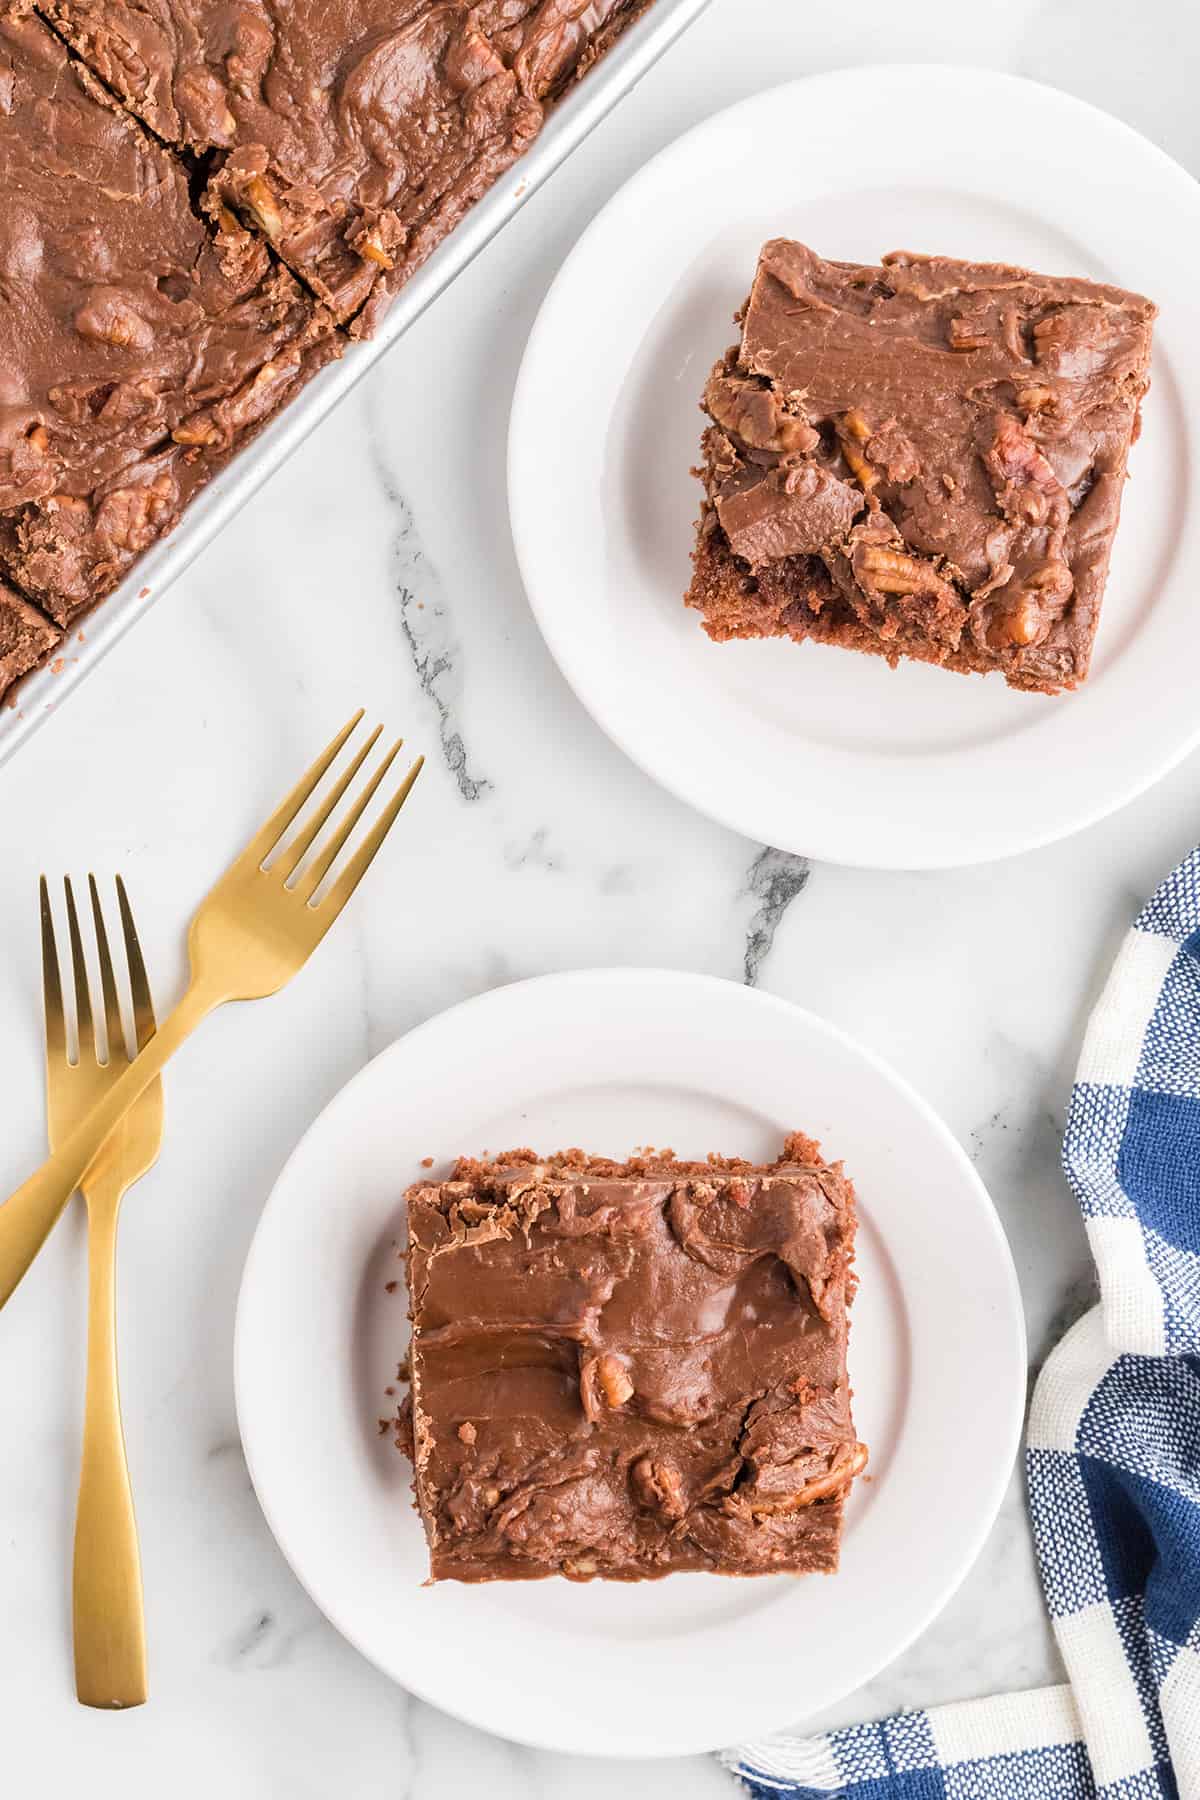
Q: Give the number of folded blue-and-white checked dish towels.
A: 1